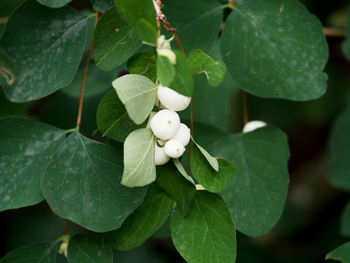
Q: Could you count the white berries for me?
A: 6